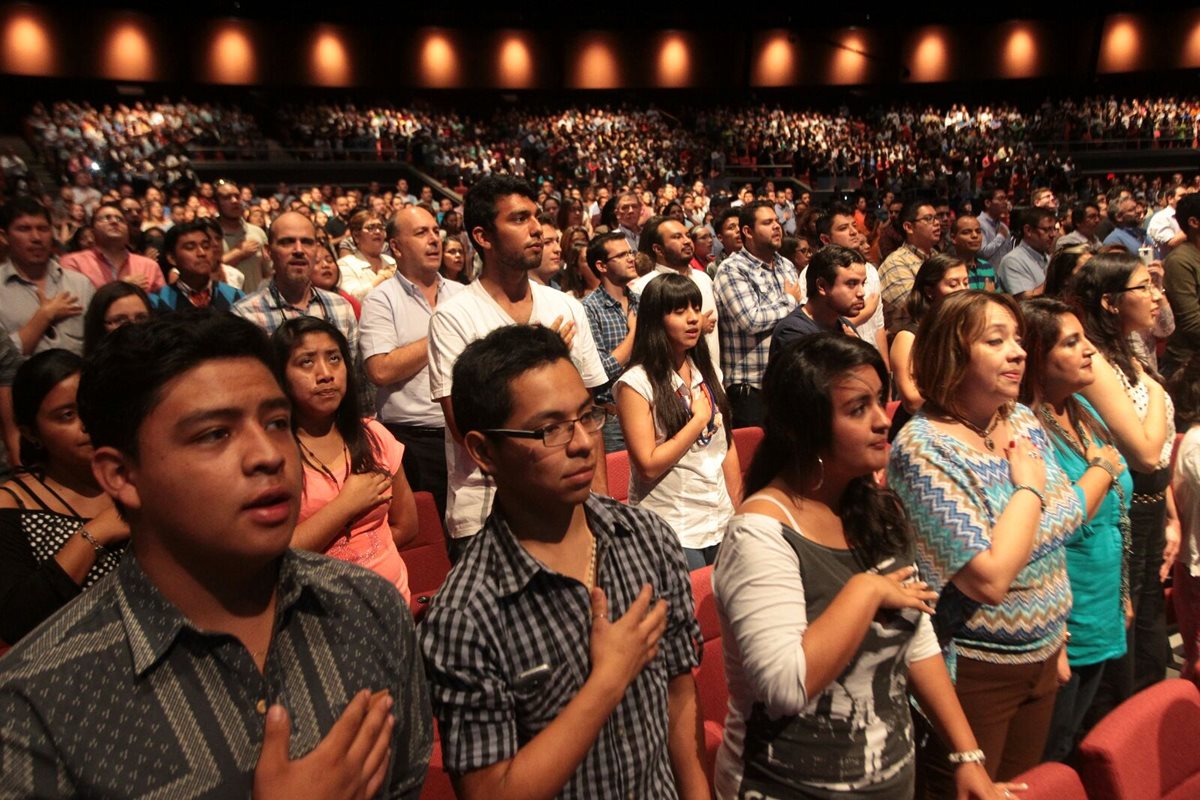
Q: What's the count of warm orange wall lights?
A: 14